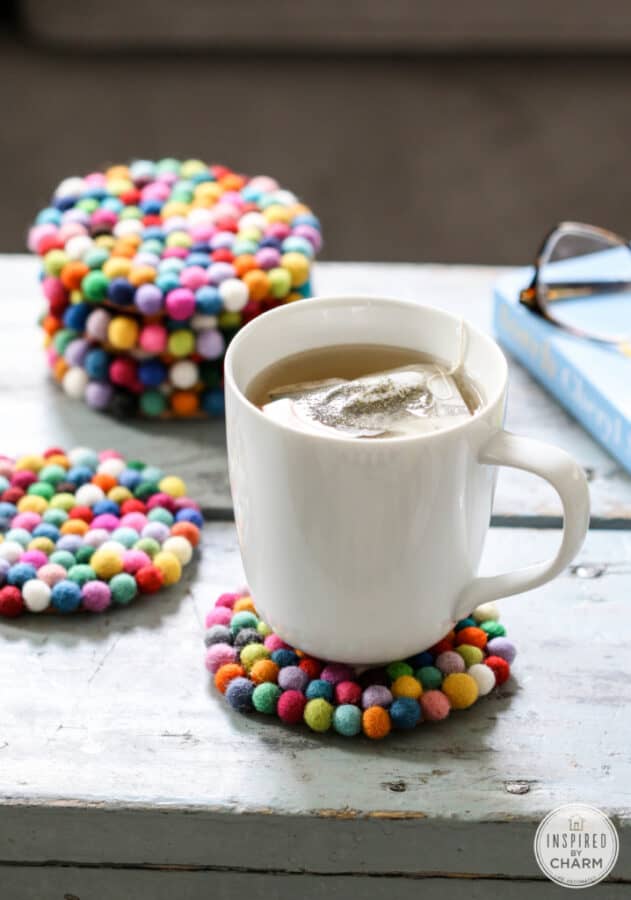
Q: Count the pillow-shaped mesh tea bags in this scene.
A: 1